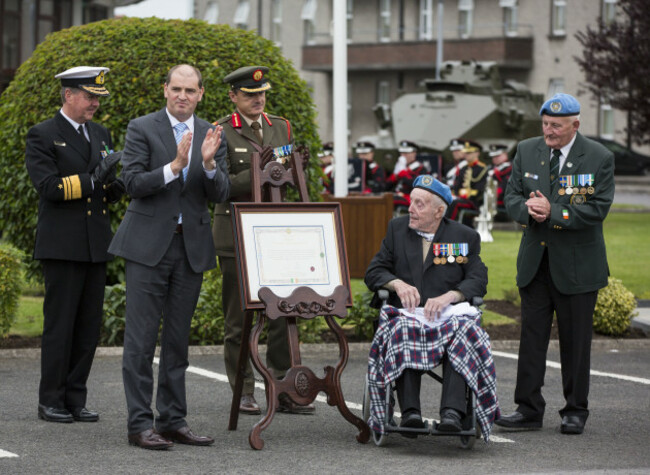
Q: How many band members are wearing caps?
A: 6